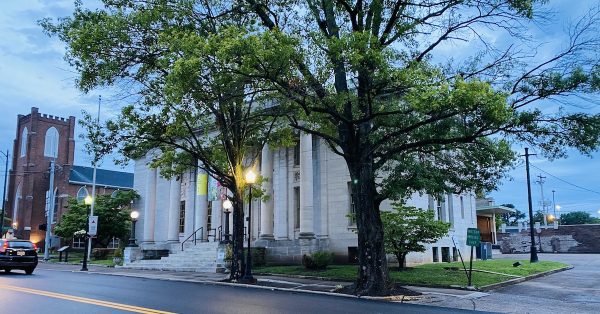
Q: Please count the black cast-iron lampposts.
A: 4